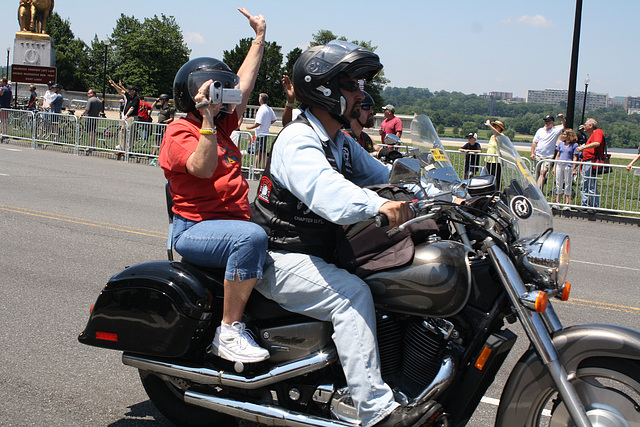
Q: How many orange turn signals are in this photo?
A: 2